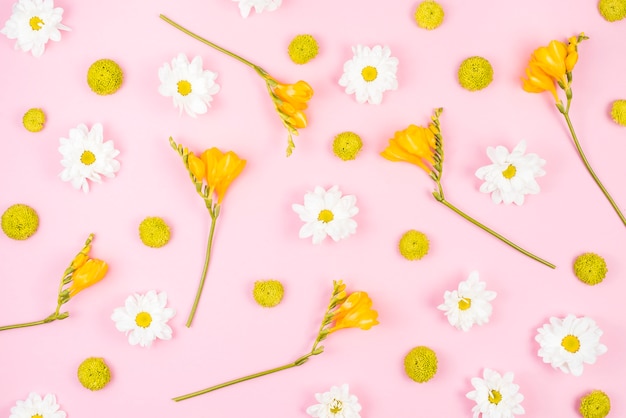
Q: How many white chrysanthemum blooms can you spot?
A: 13